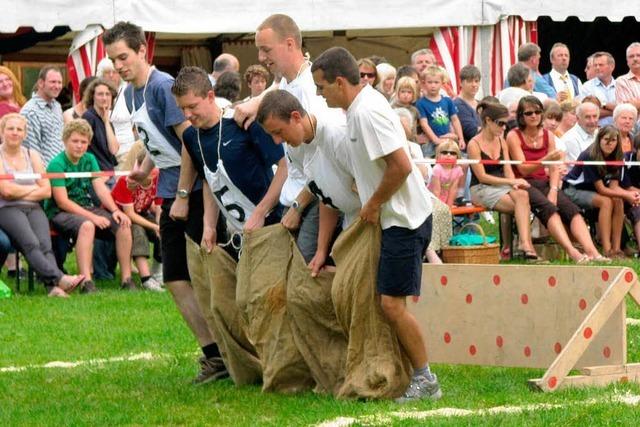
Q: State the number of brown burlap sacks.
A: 4